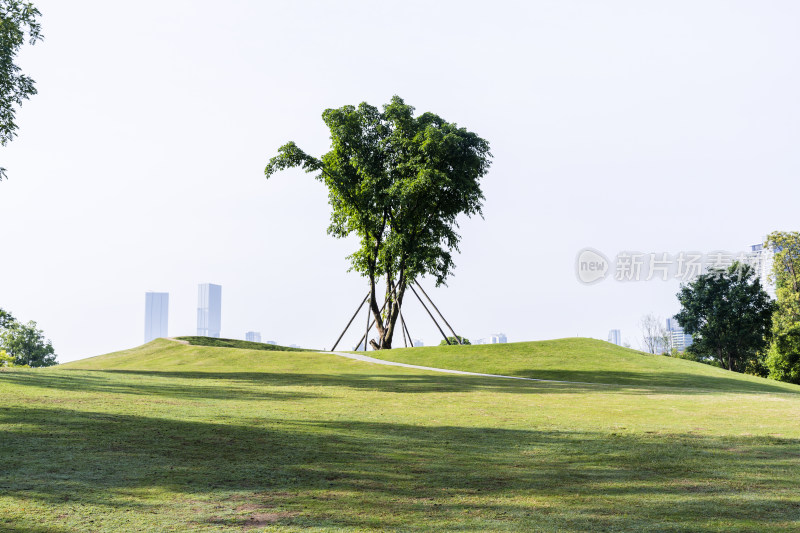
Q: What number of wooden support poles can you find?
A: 7